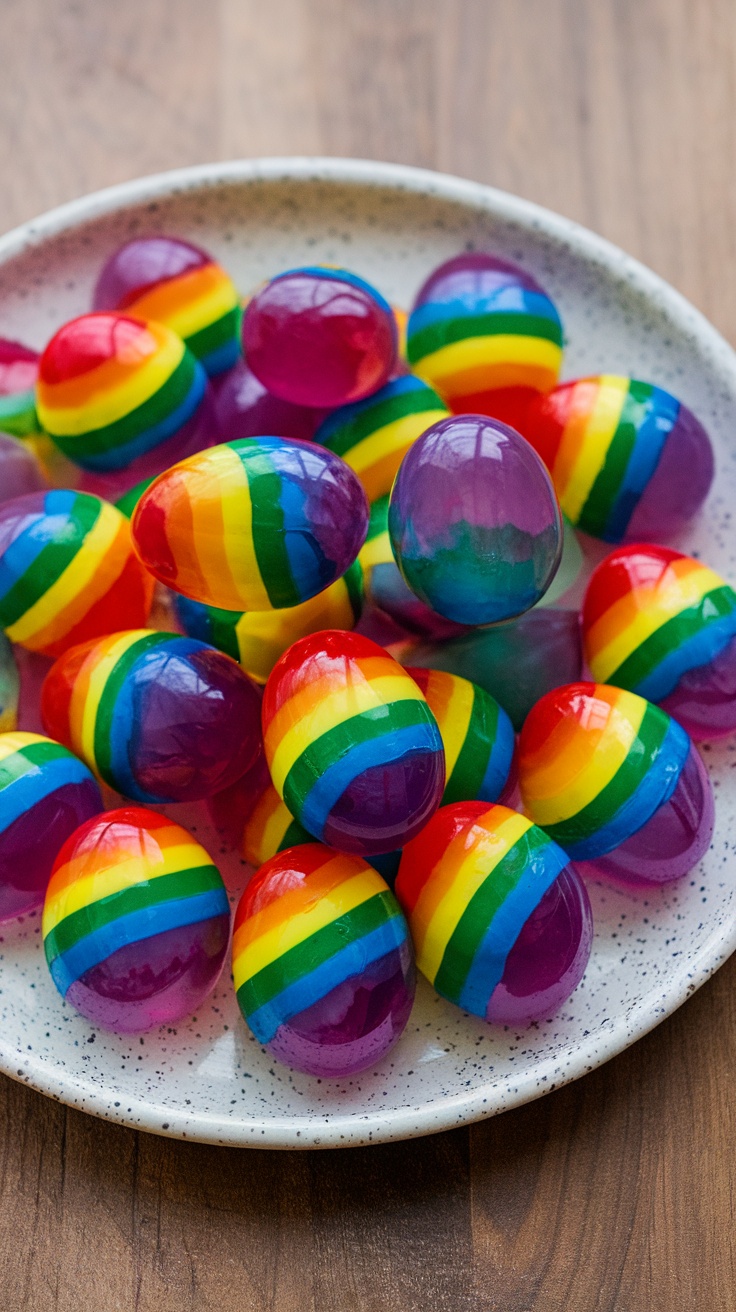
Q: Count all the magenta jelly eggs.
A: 1